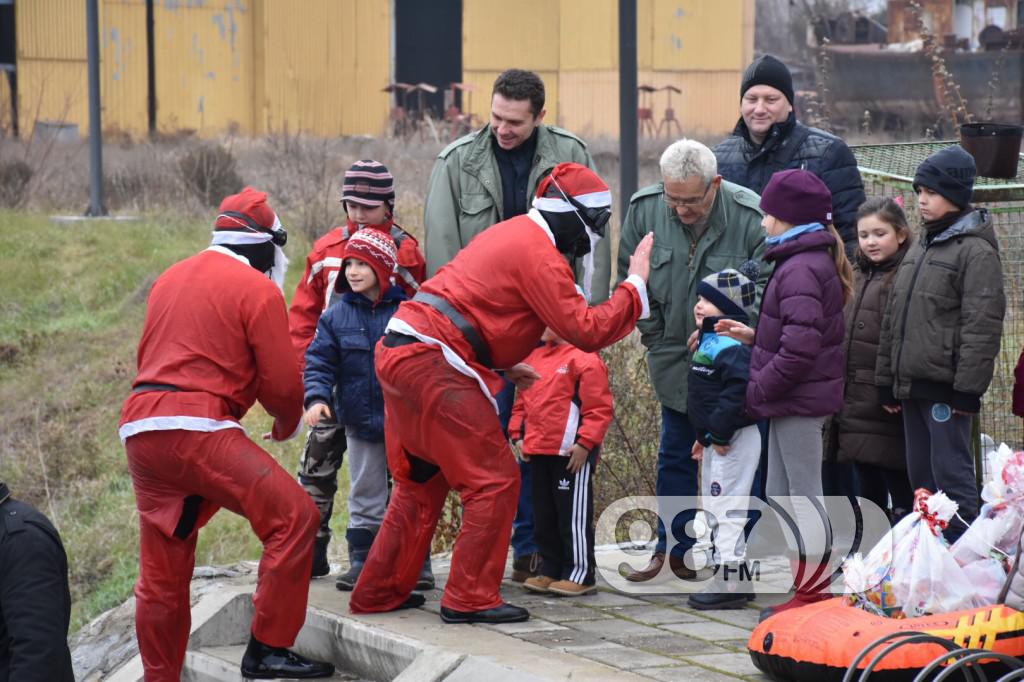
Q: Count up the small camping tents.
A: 0